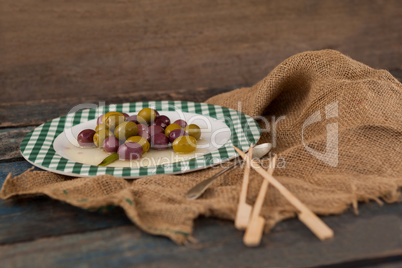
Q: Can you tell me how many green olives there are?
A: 9